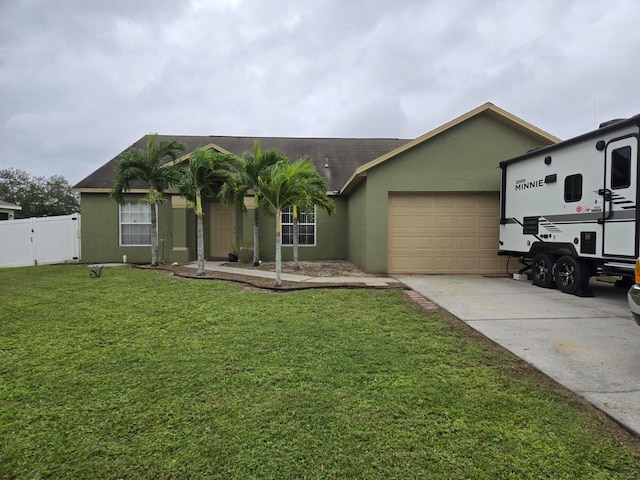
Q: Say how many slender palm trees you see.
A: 5